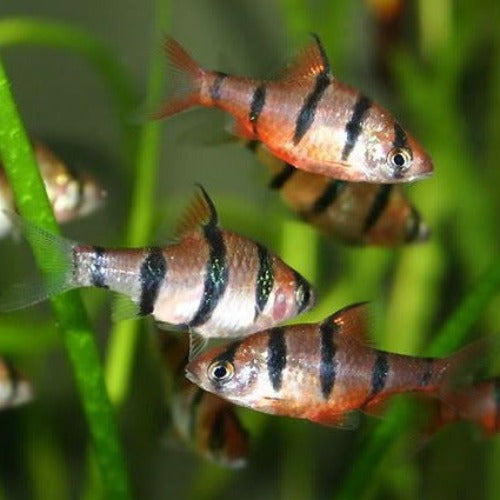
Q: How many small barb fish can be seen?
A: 8